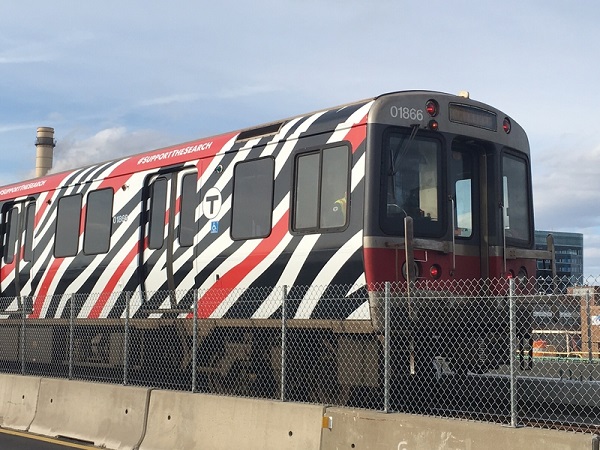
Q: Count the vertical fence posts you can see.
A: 7